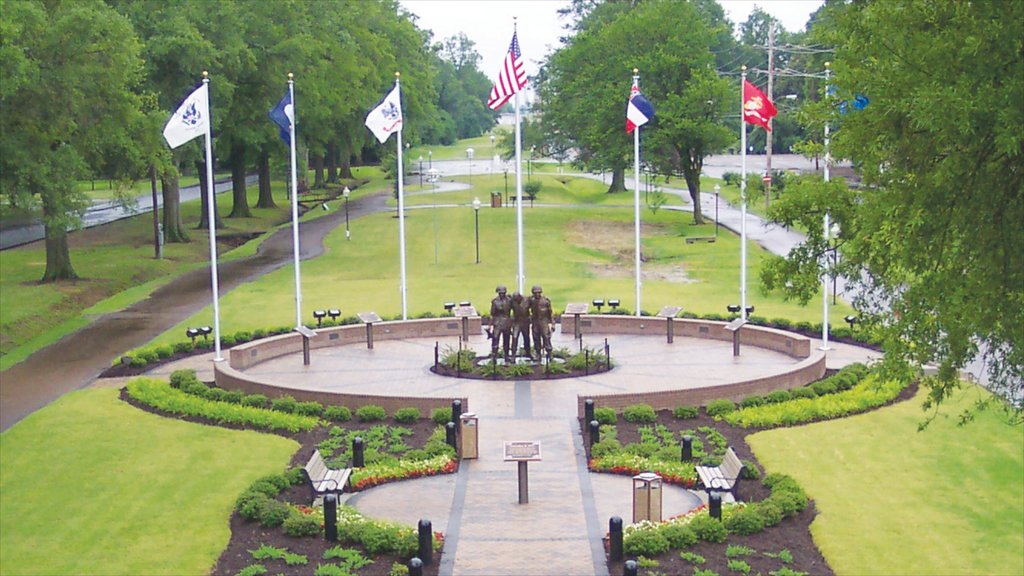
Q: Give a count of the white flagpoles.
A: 7